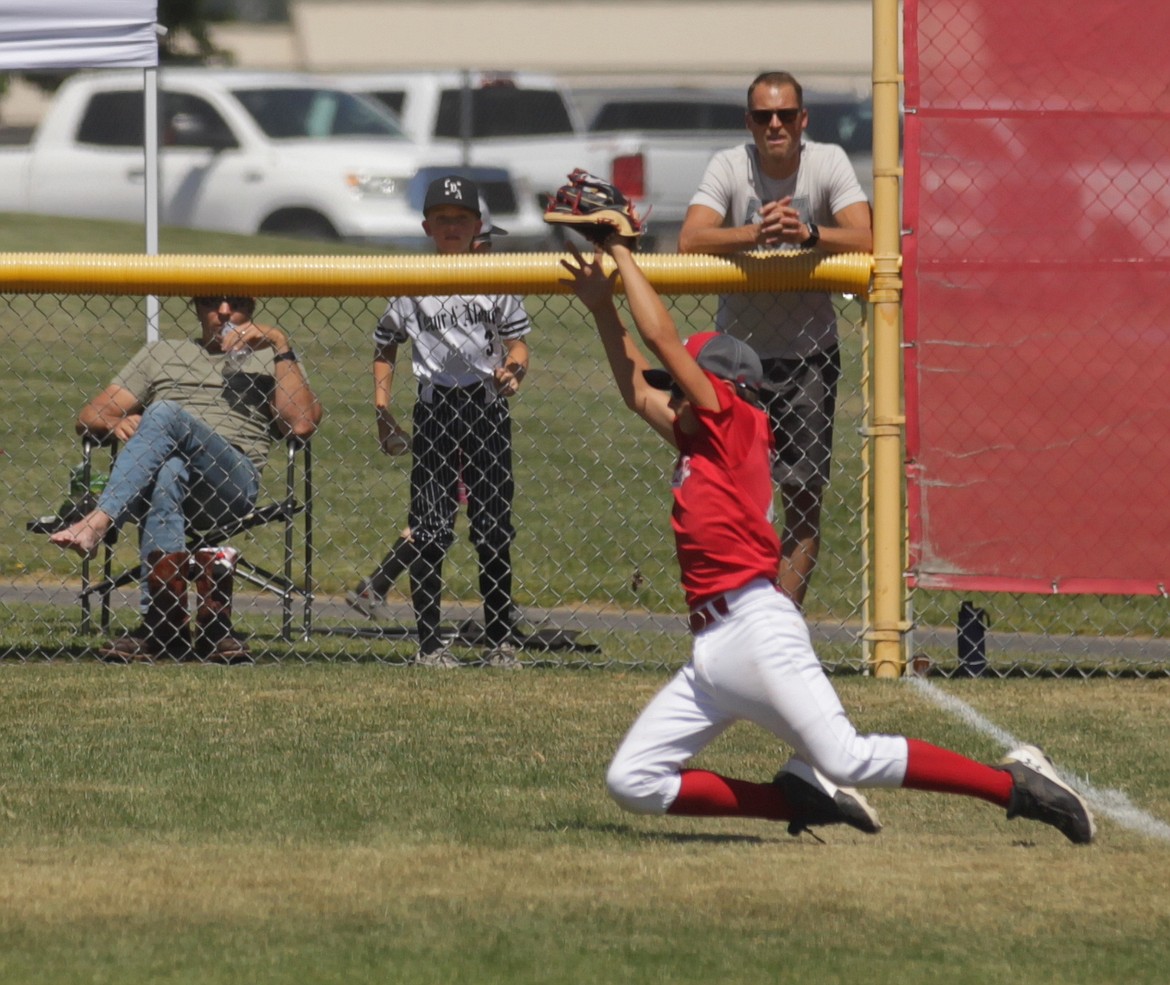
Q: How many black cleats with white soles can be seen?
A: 2